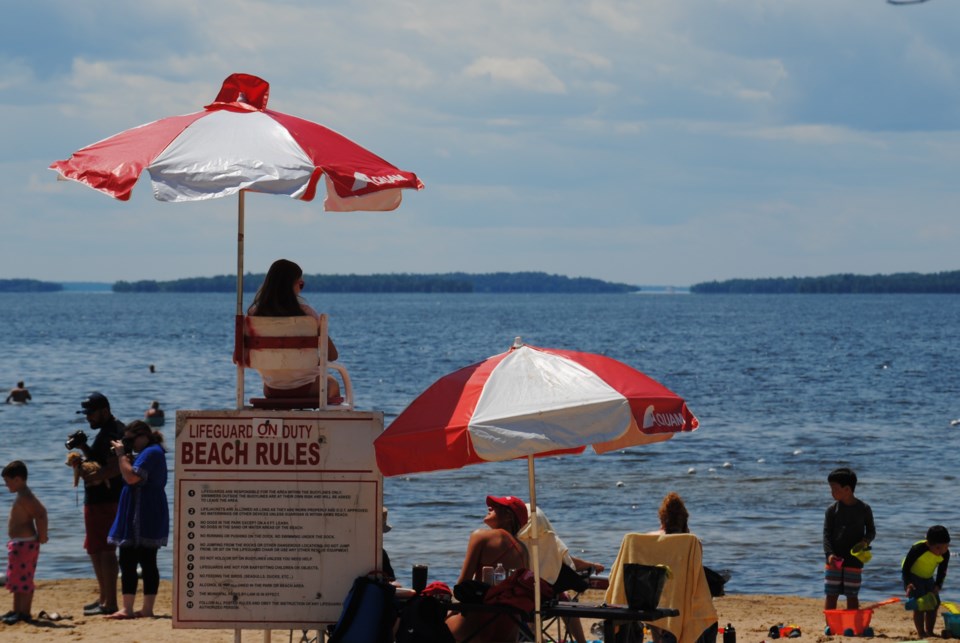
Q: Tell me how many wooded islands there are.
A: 3